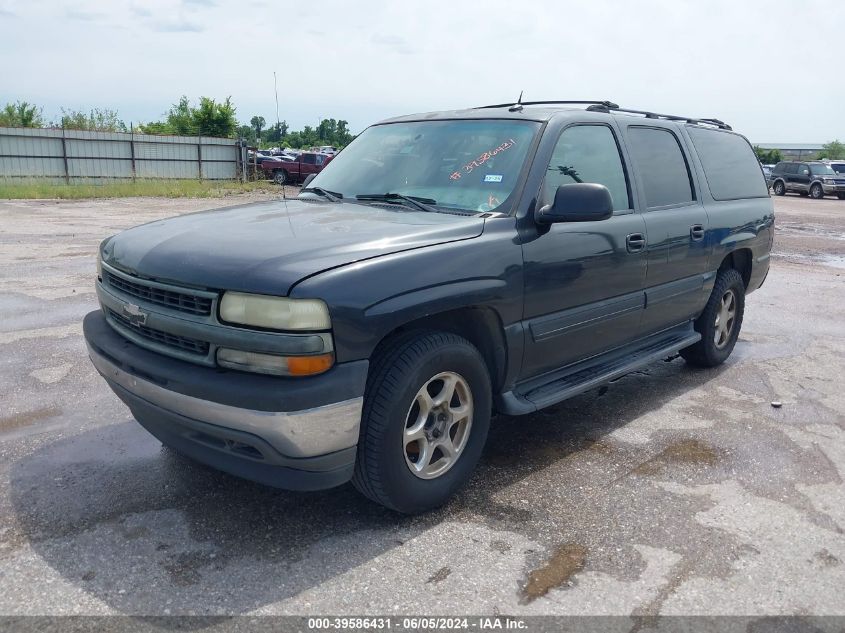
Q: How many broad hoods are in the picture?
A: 1